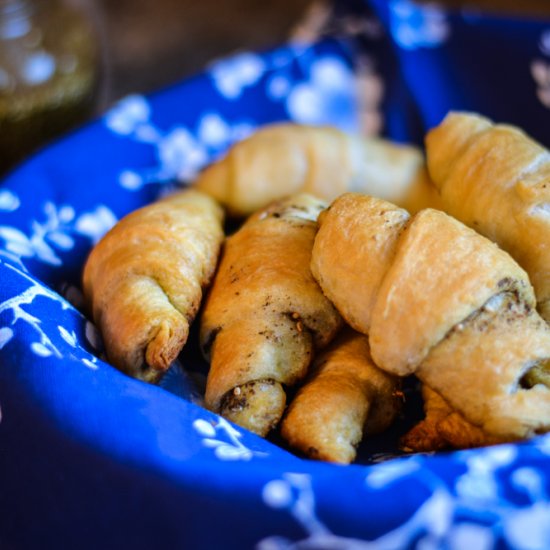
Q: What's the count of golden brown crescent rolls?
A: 7